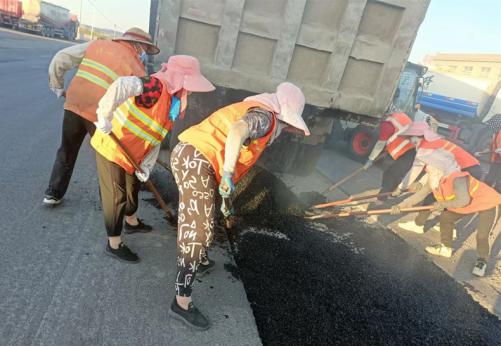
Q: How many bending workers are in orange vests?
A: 6